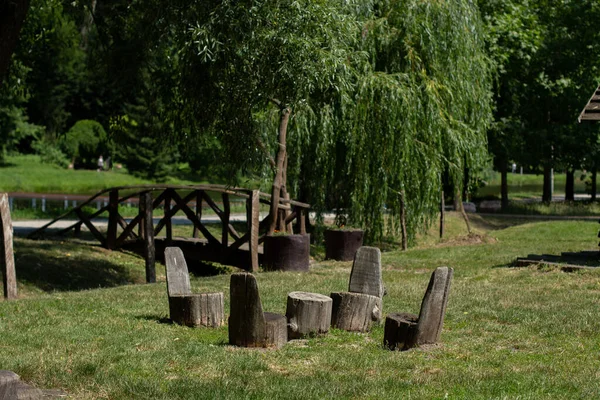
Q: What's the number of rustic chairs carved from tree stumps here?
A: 4